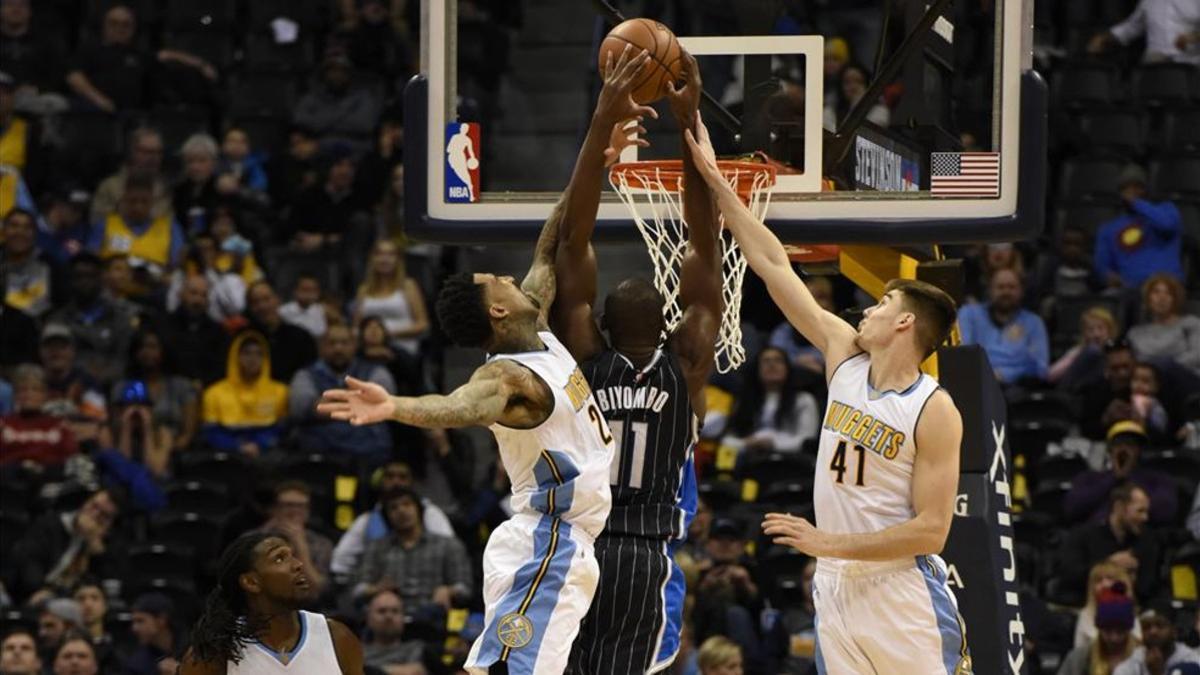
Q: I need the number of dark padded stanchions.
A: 1